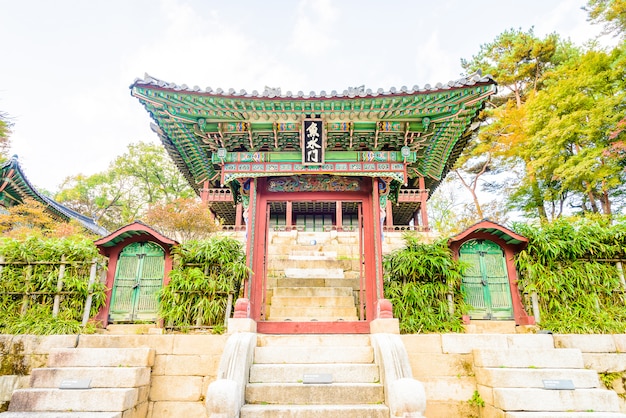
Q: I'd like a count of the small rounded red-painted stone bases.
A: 2